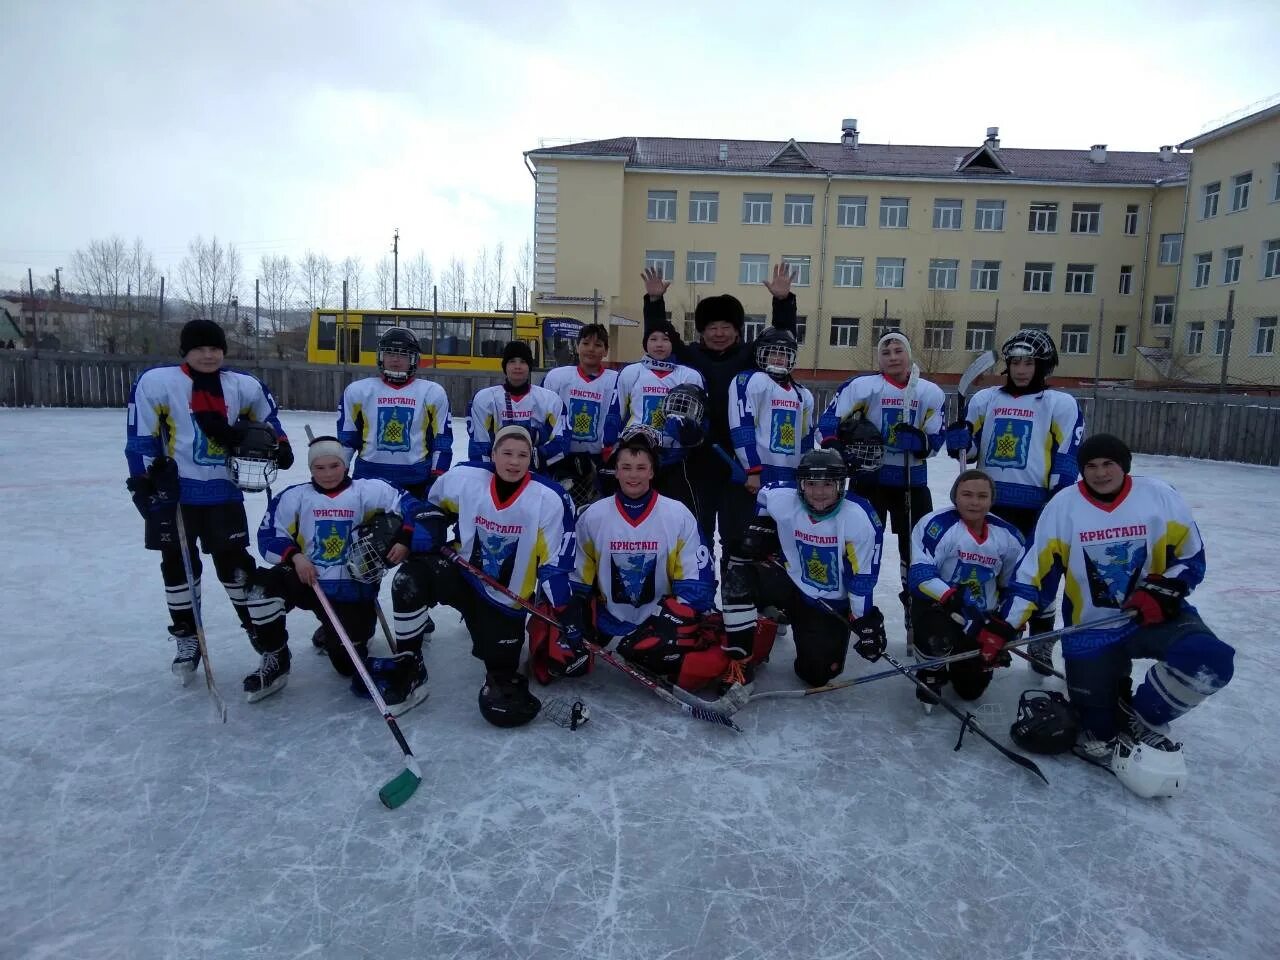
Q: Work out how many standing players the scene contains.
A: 8